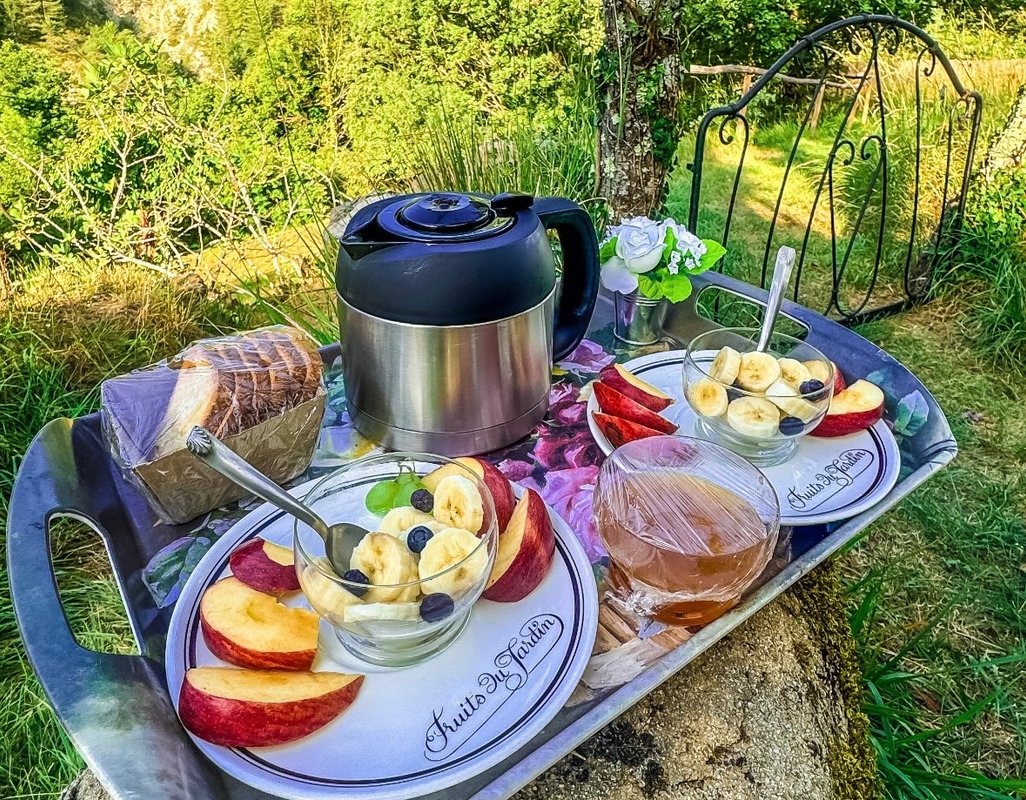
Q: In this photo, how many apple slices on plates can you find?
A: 10